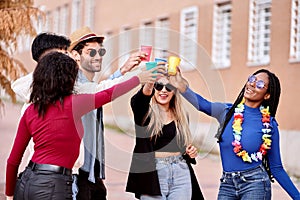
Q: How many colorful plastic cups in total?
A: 4